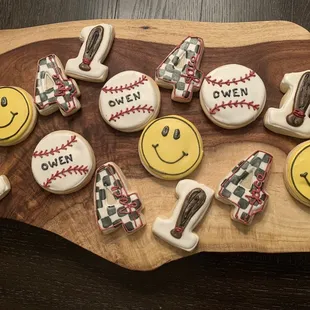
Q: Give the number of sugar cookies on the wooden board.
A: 14